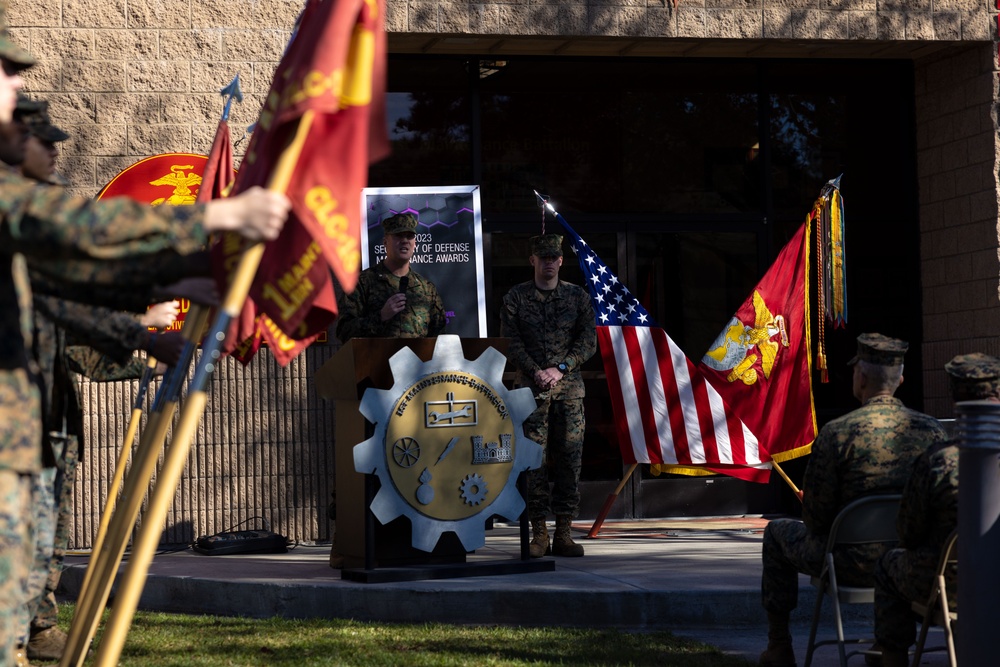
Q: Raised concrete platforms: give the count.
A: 1